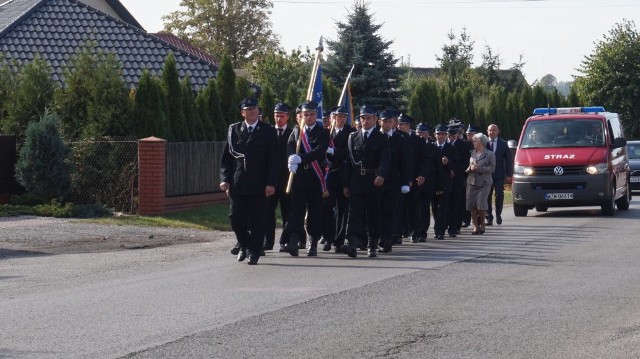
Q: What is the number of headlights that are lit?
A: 2